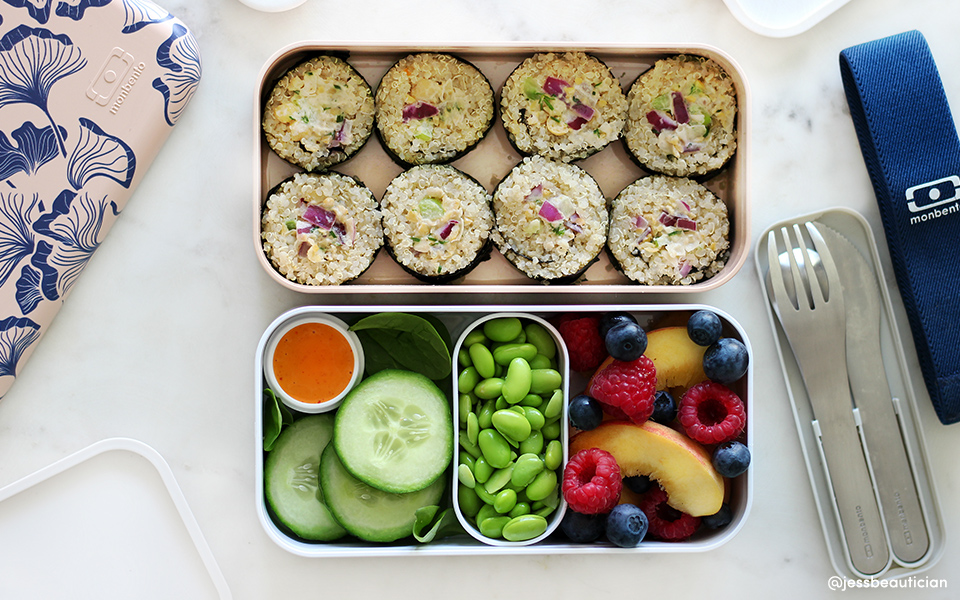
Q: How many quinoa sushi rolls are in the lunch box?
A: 8